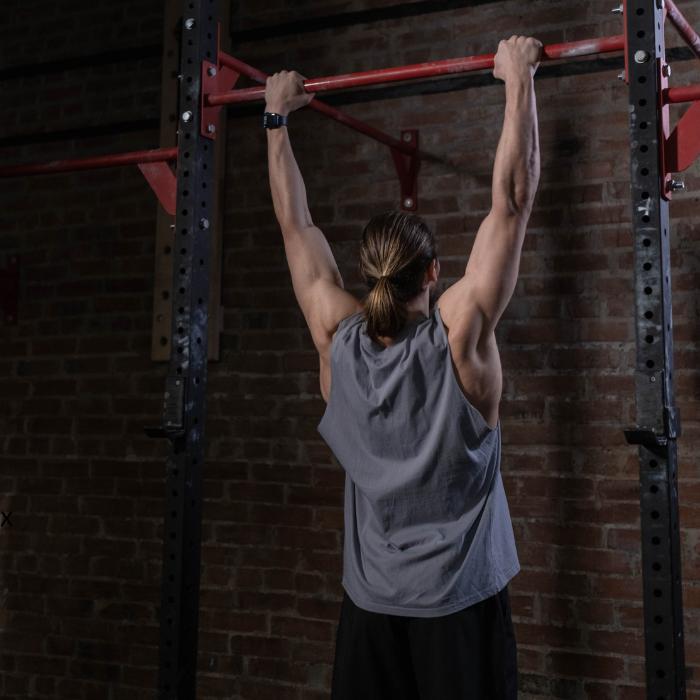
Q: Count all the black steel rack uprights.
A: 2